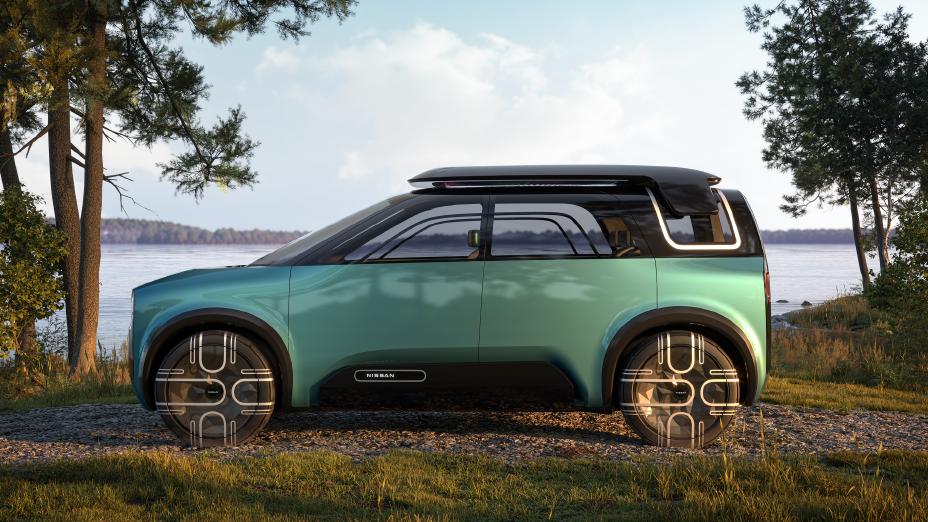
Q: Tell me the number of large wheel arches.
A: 2